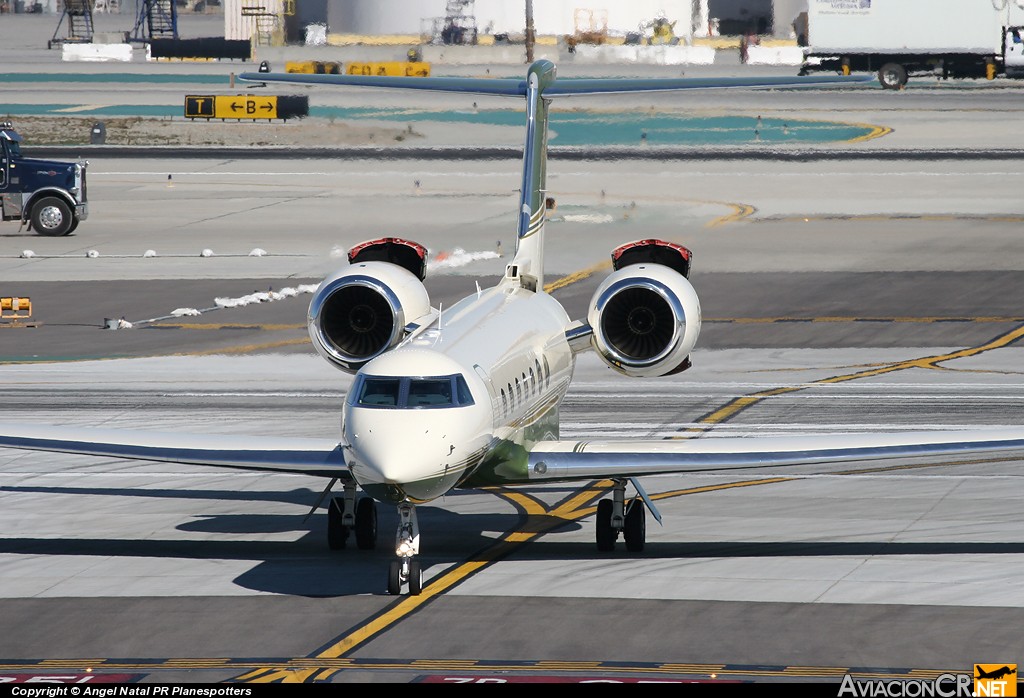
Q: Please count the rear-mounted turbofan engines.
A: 2